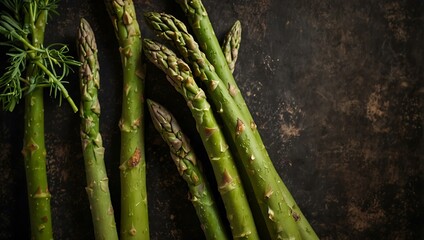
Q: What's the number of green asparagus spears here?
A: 8